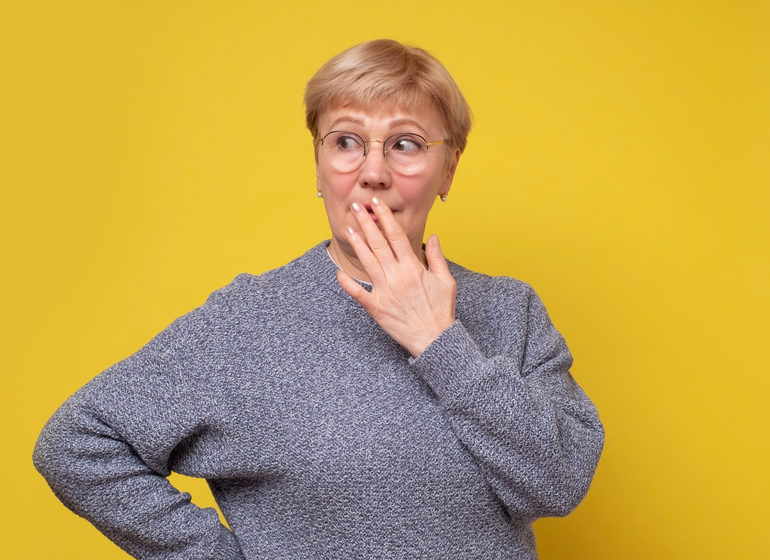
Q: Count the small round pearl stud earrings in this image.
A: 2